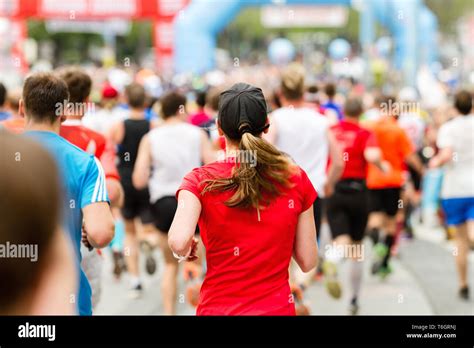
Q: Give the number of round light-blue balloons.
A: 3